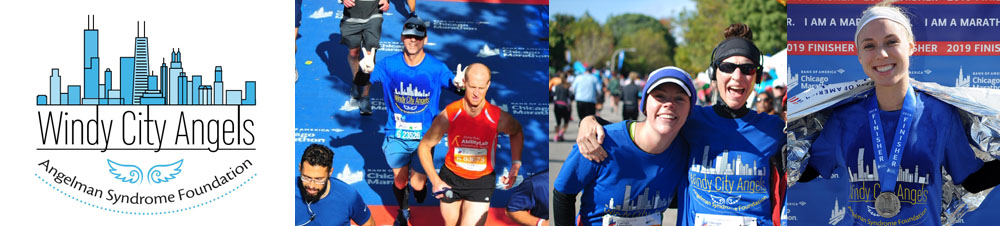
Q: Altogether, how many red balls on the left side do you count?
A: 0